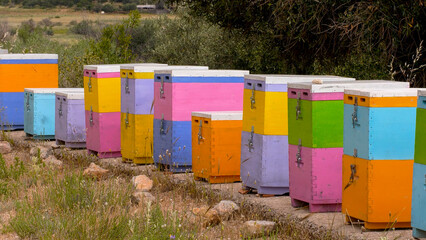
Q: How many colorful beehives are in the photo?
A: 11